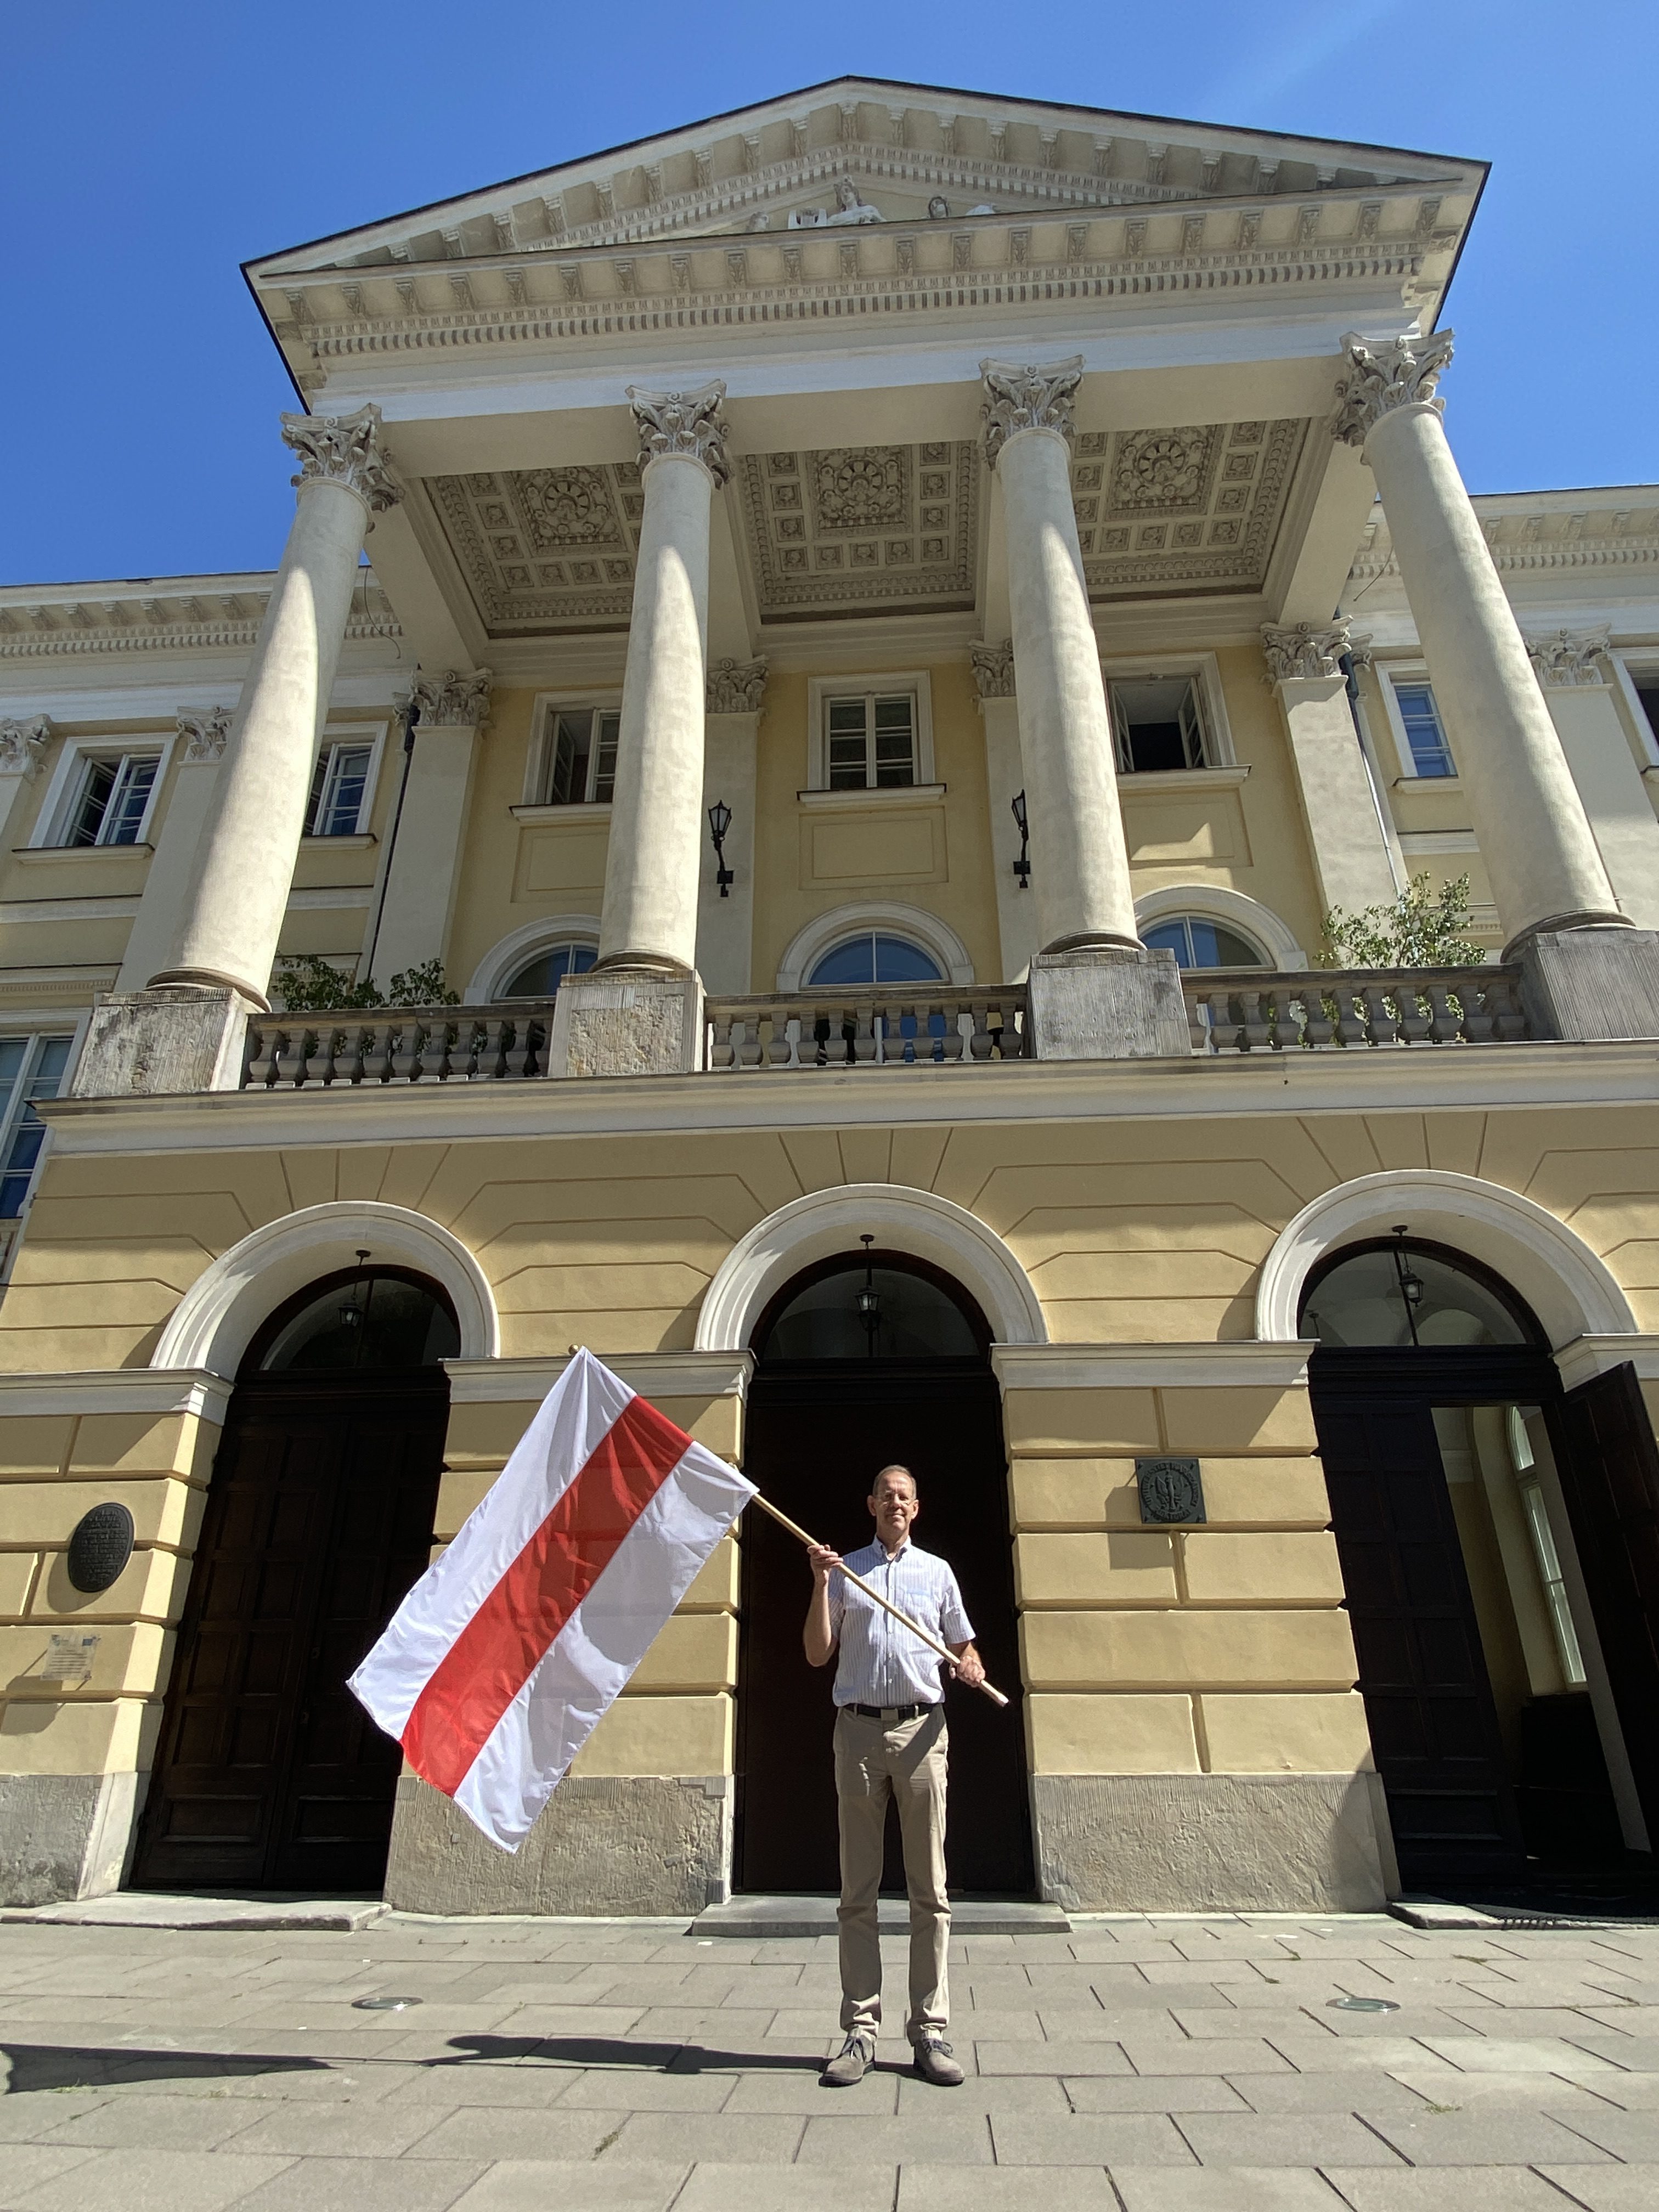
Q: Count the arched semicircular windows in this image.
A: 6